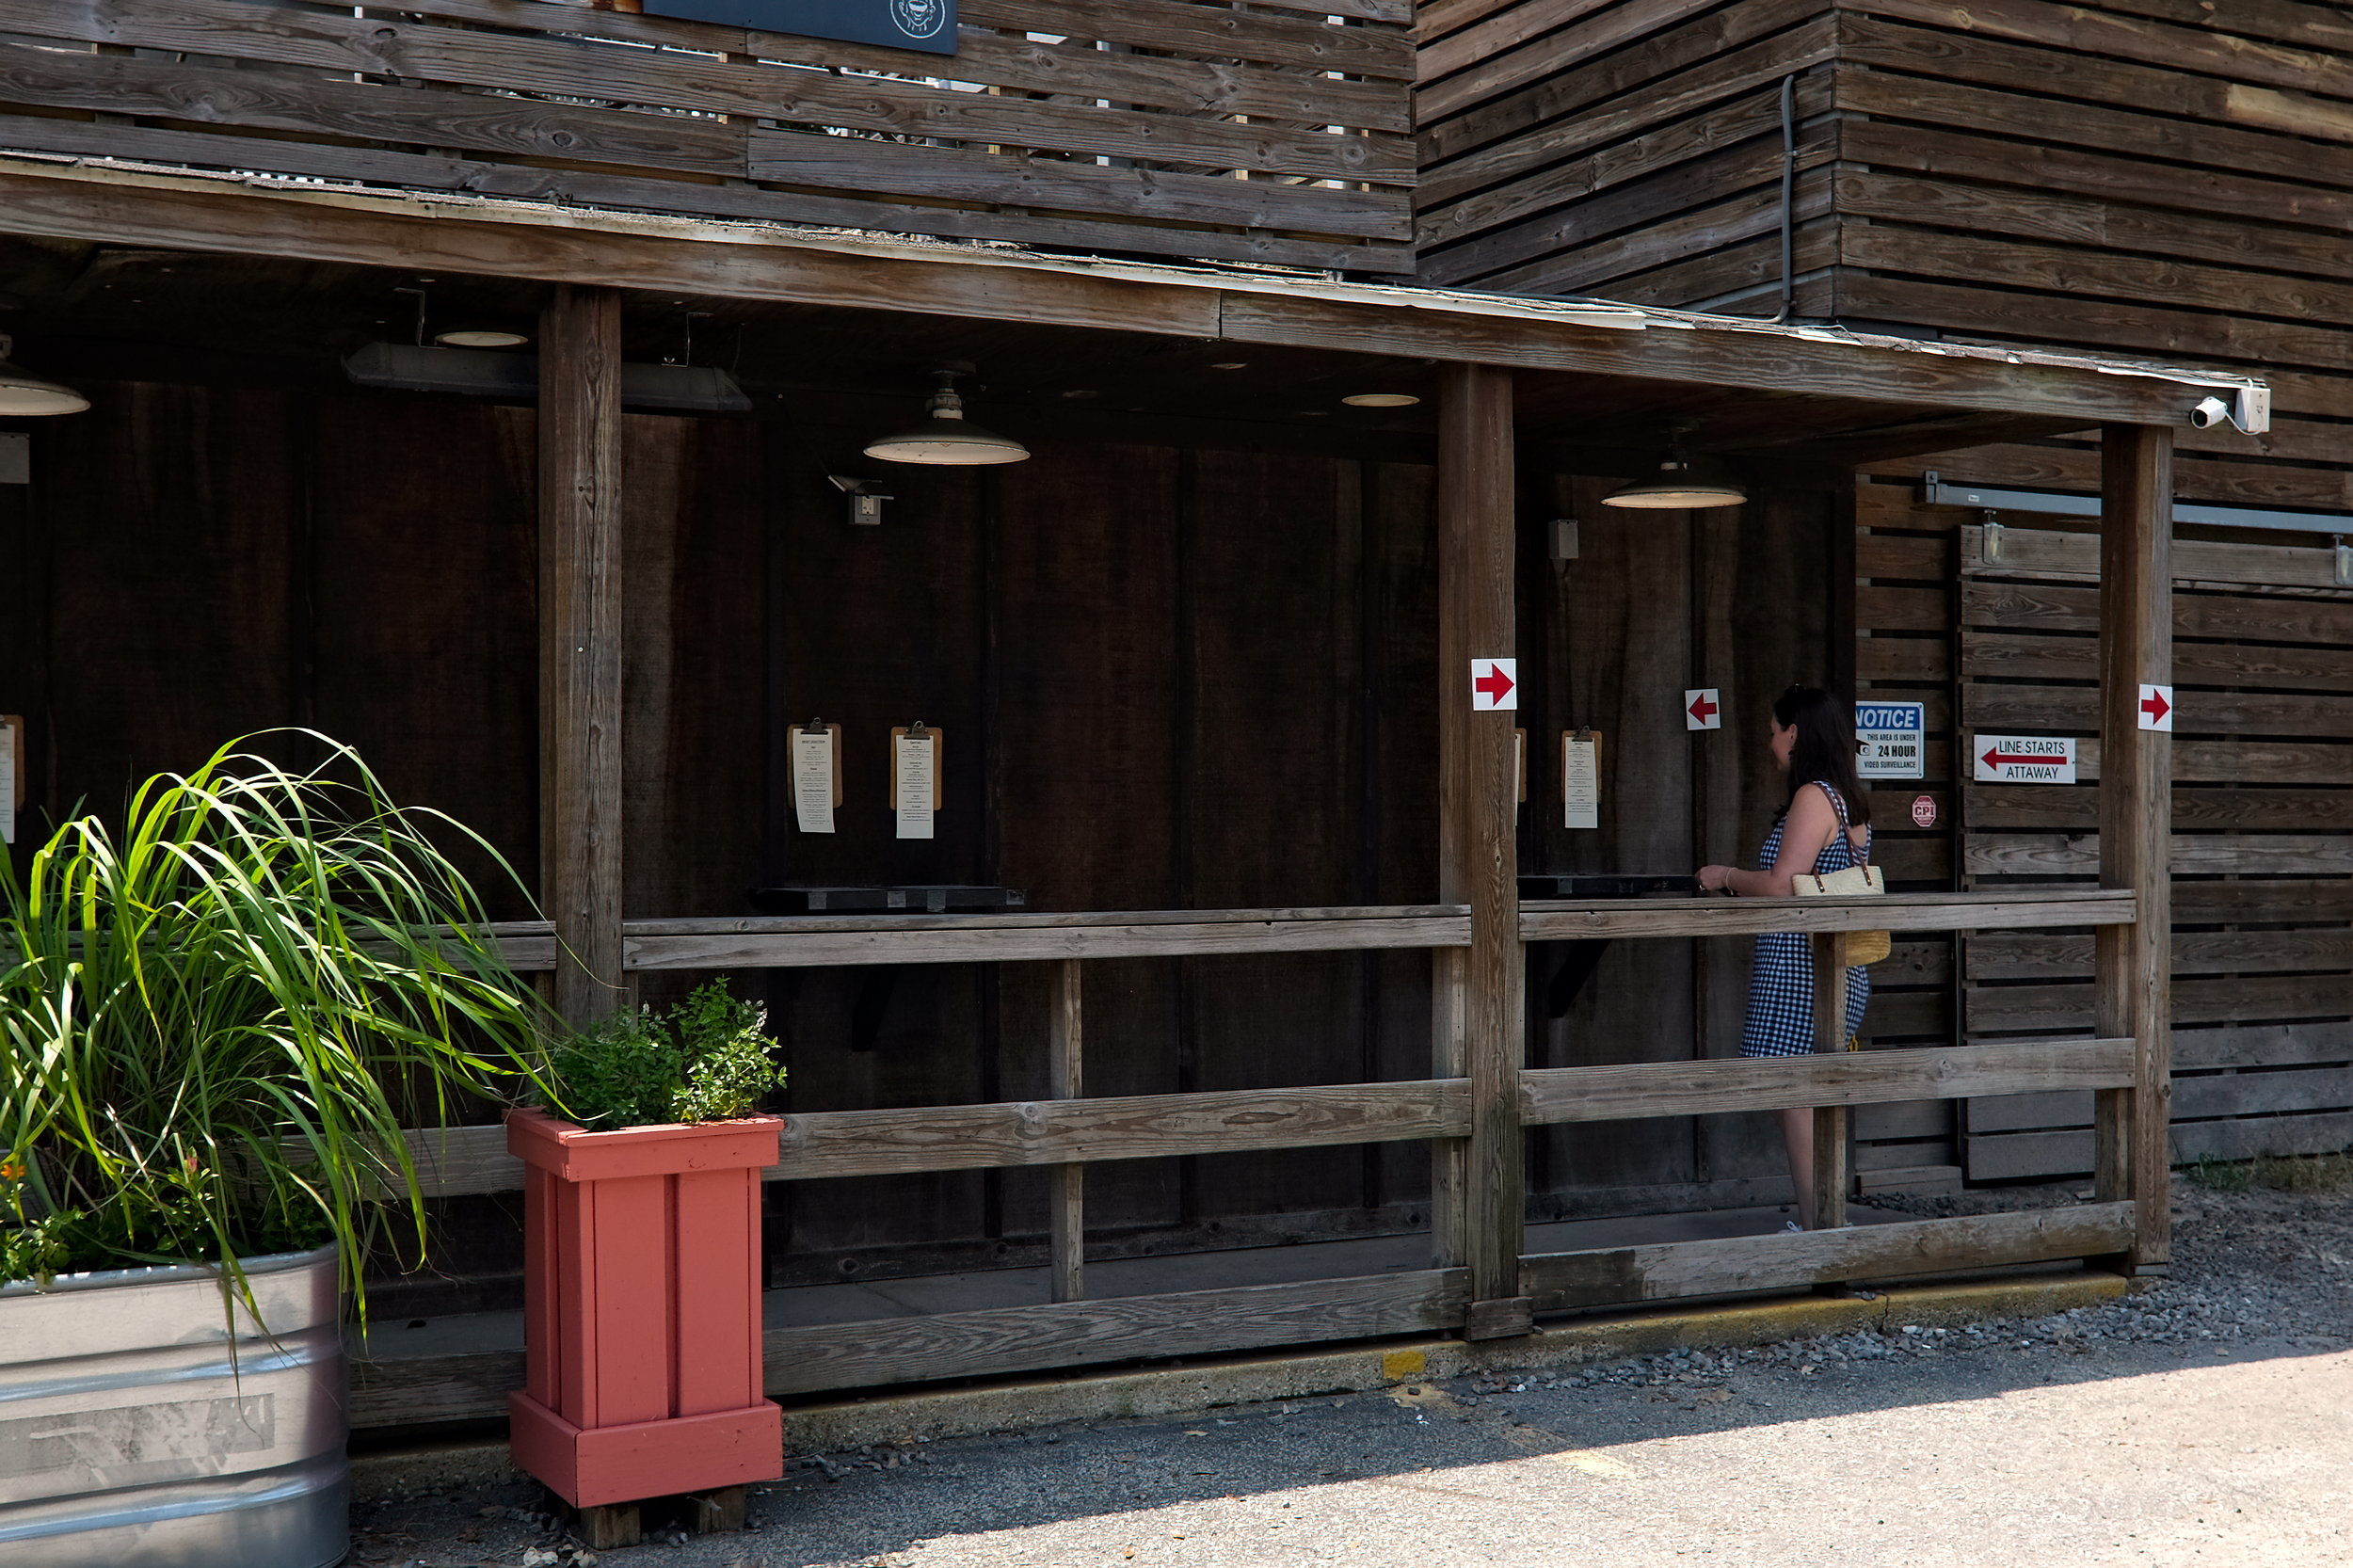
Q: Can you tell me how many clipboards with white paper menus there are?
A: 5